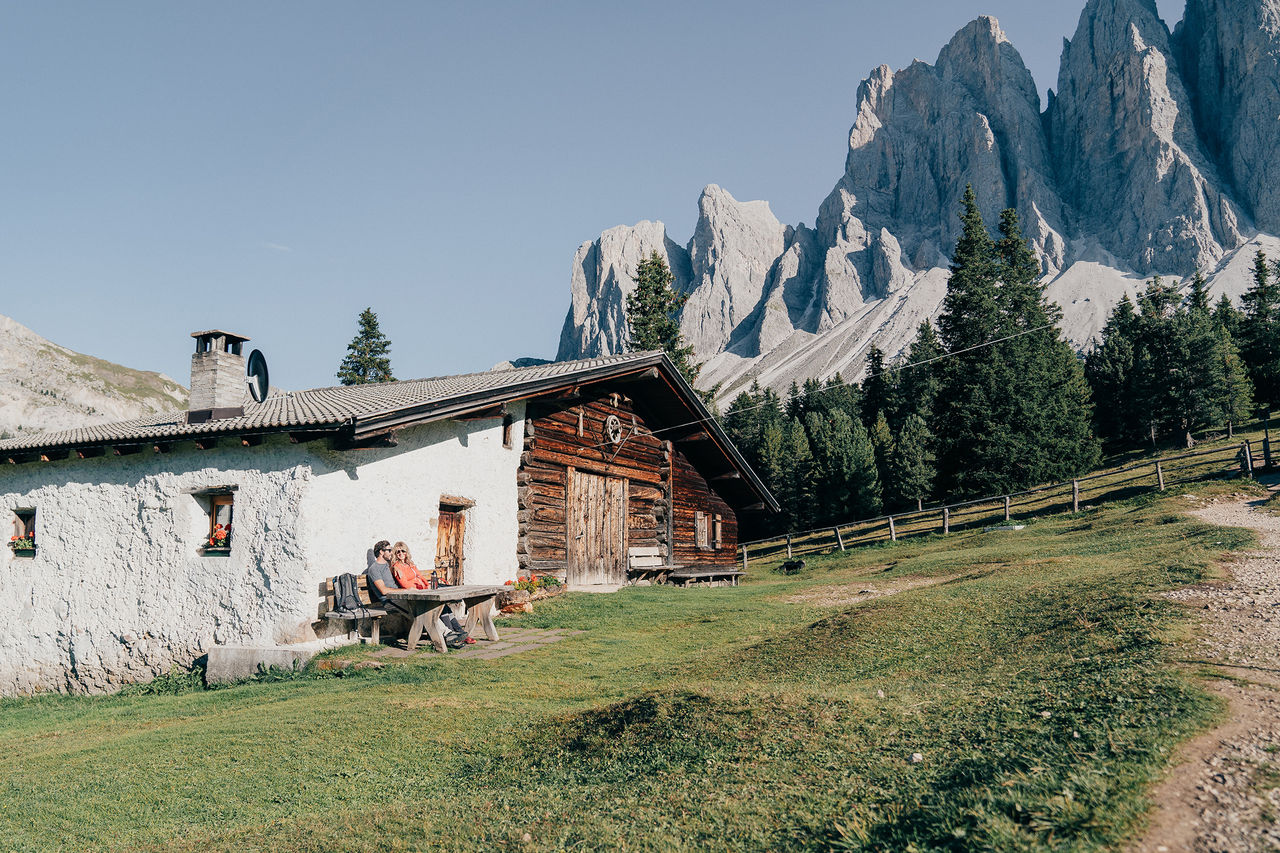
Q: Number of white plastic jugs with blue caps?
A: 0